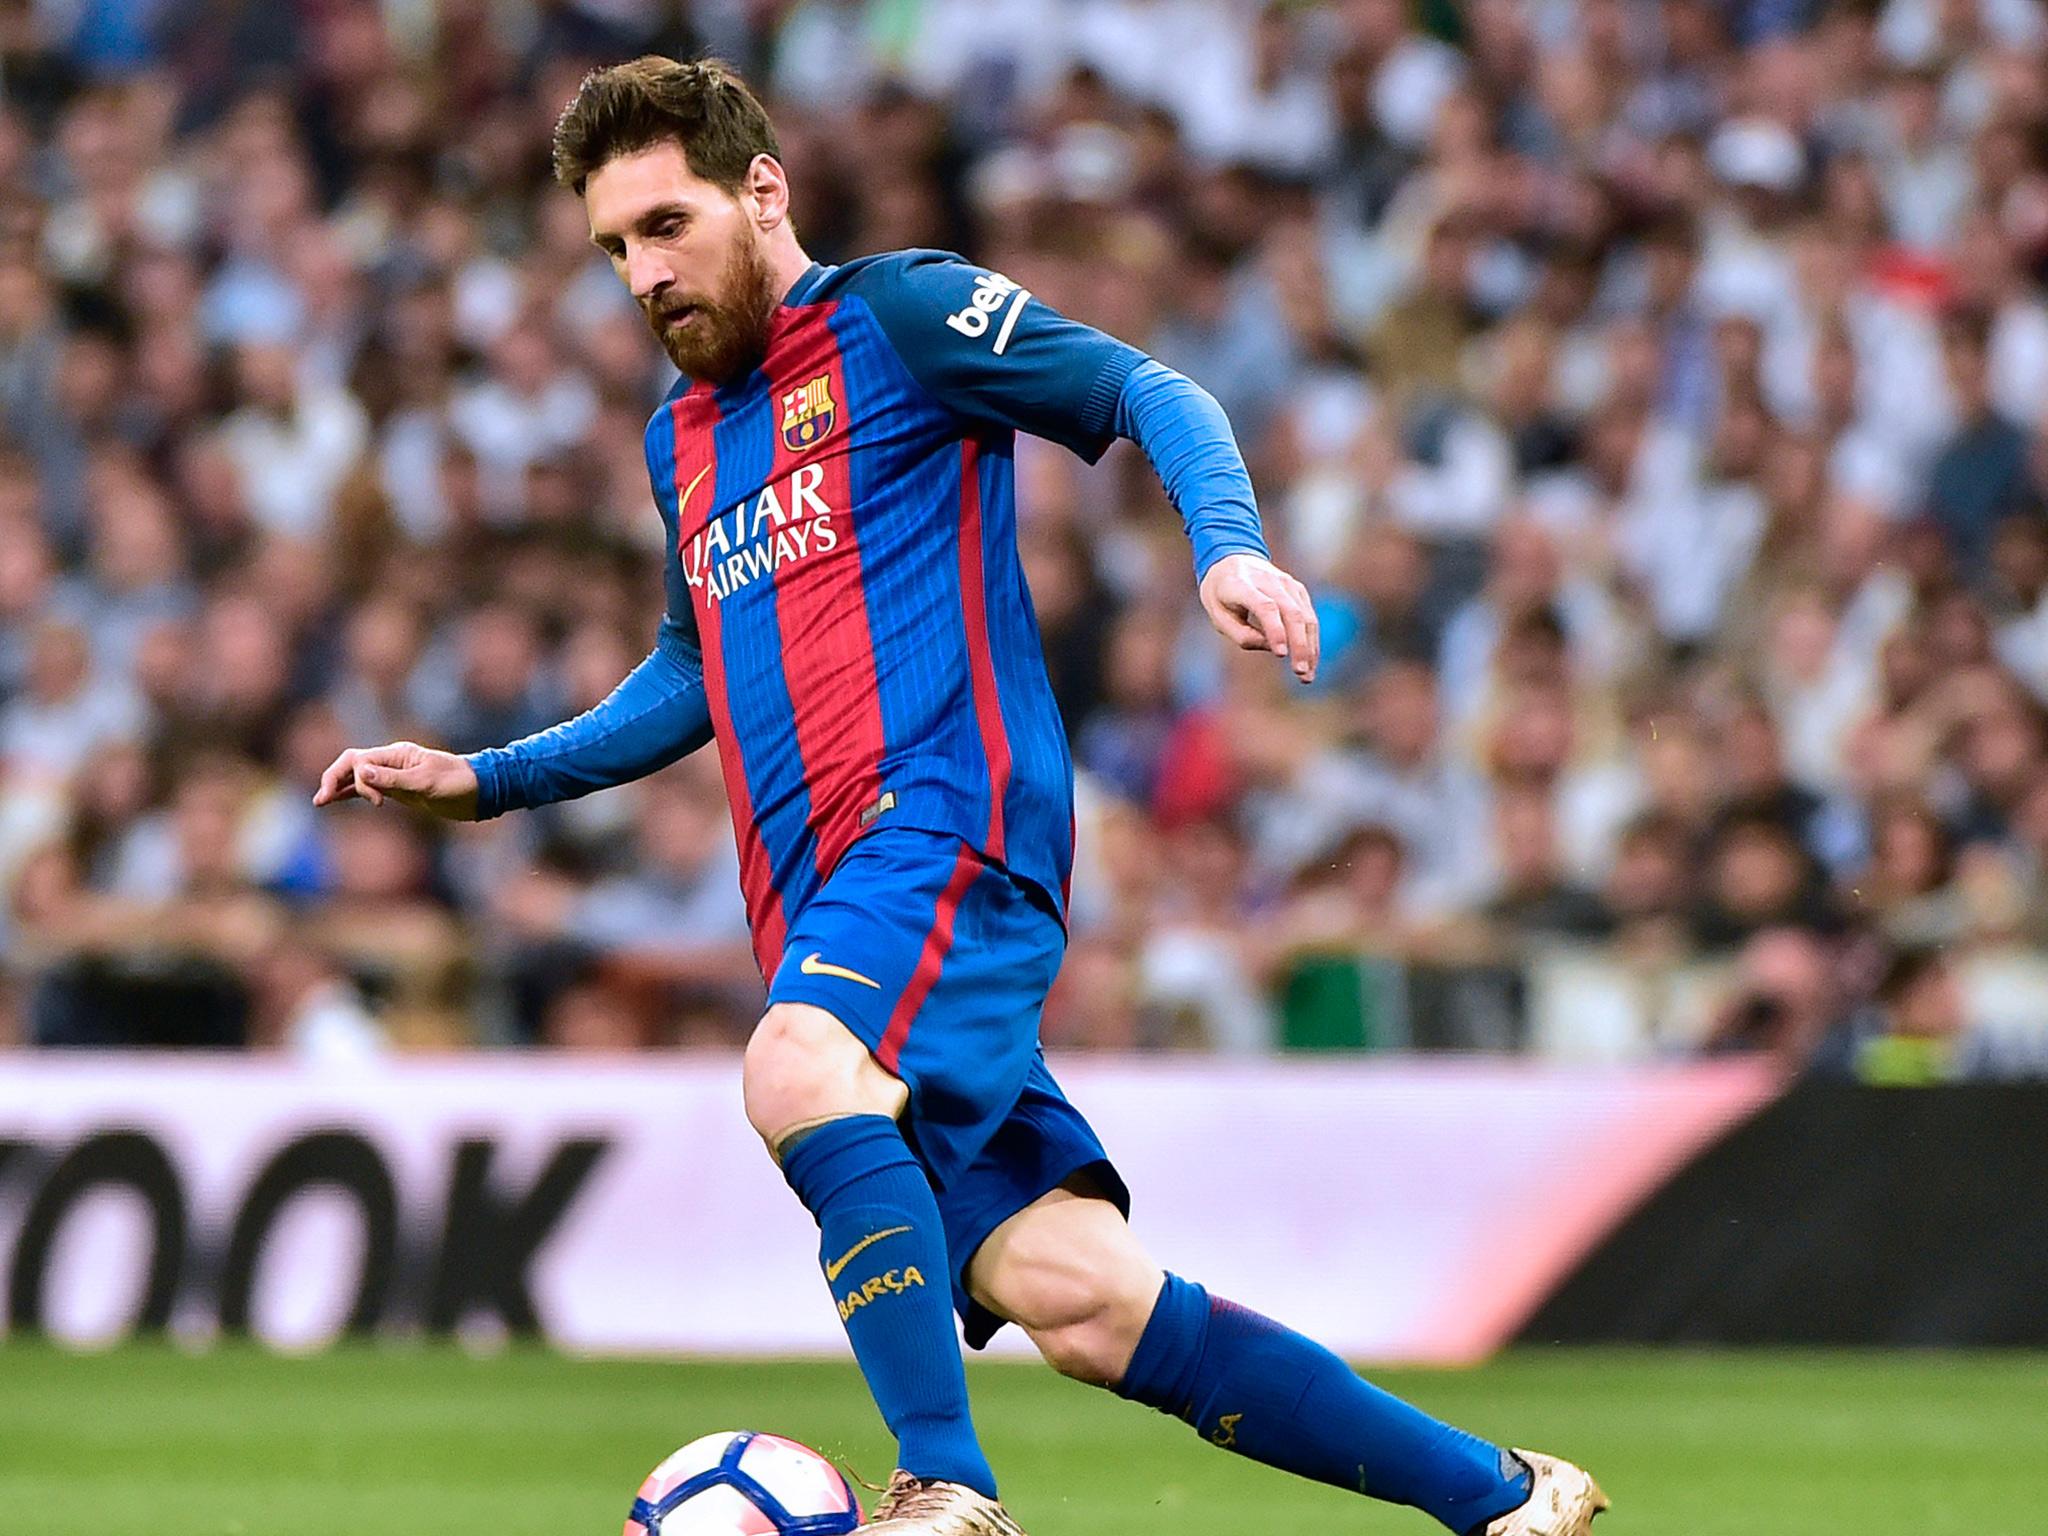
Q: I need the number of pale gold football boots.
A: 2